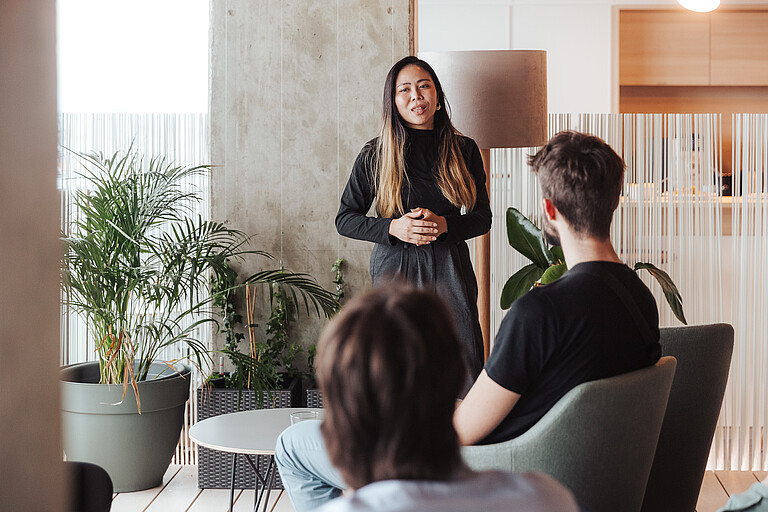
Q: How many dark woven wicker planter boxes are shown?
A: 2